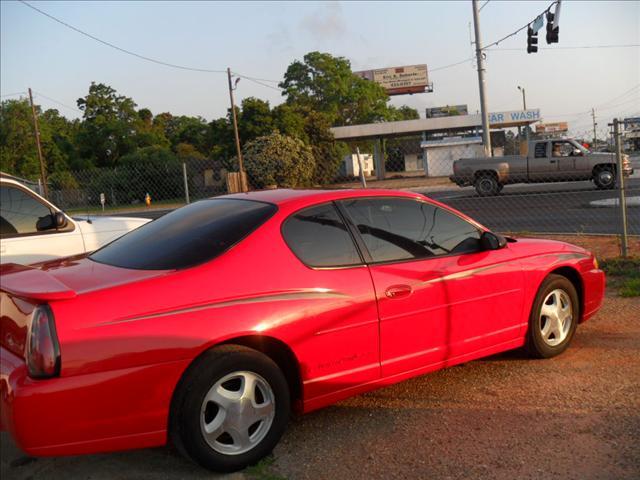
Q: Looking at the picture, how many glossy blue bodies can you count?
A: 0